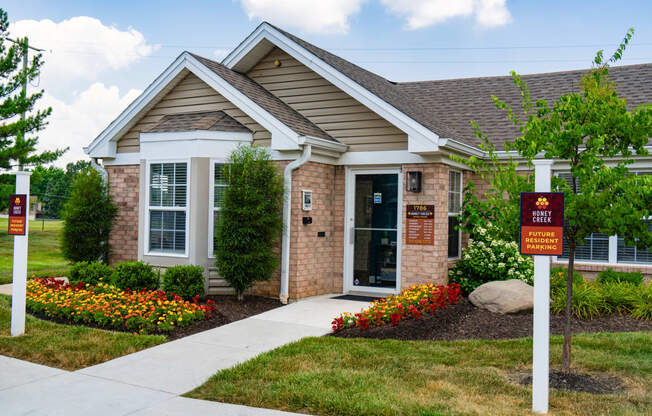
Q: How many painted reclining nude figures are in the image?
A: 0